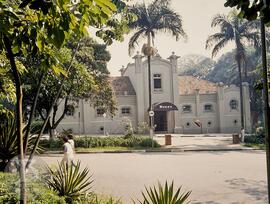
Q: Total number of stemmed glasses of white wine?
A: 0